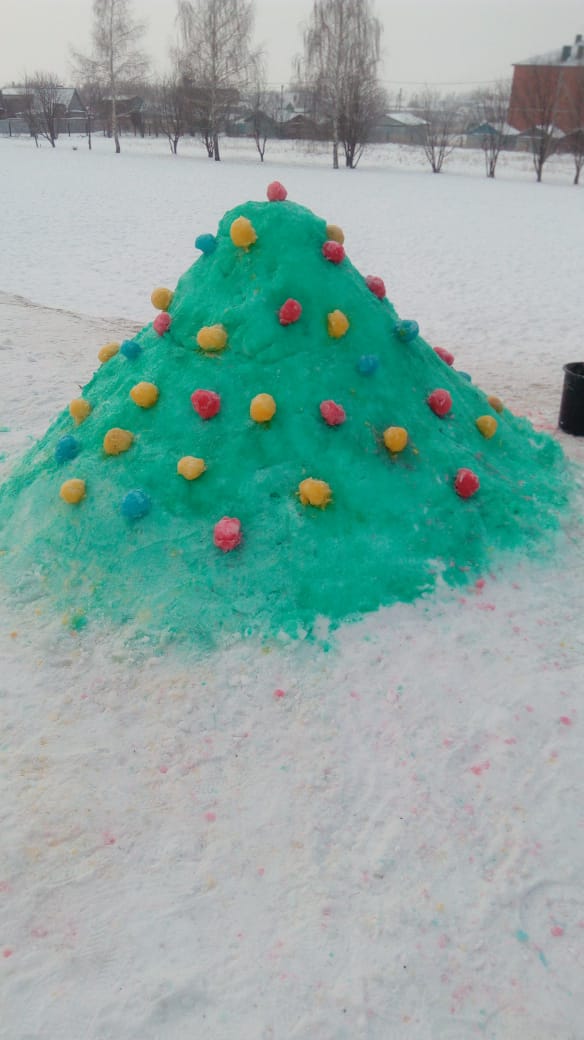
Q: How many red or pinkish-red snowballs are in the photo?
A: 11